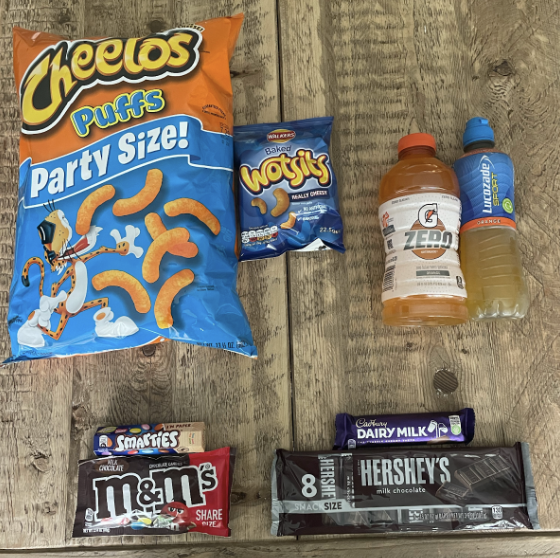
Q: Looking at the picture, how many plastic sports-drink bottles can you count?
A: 2